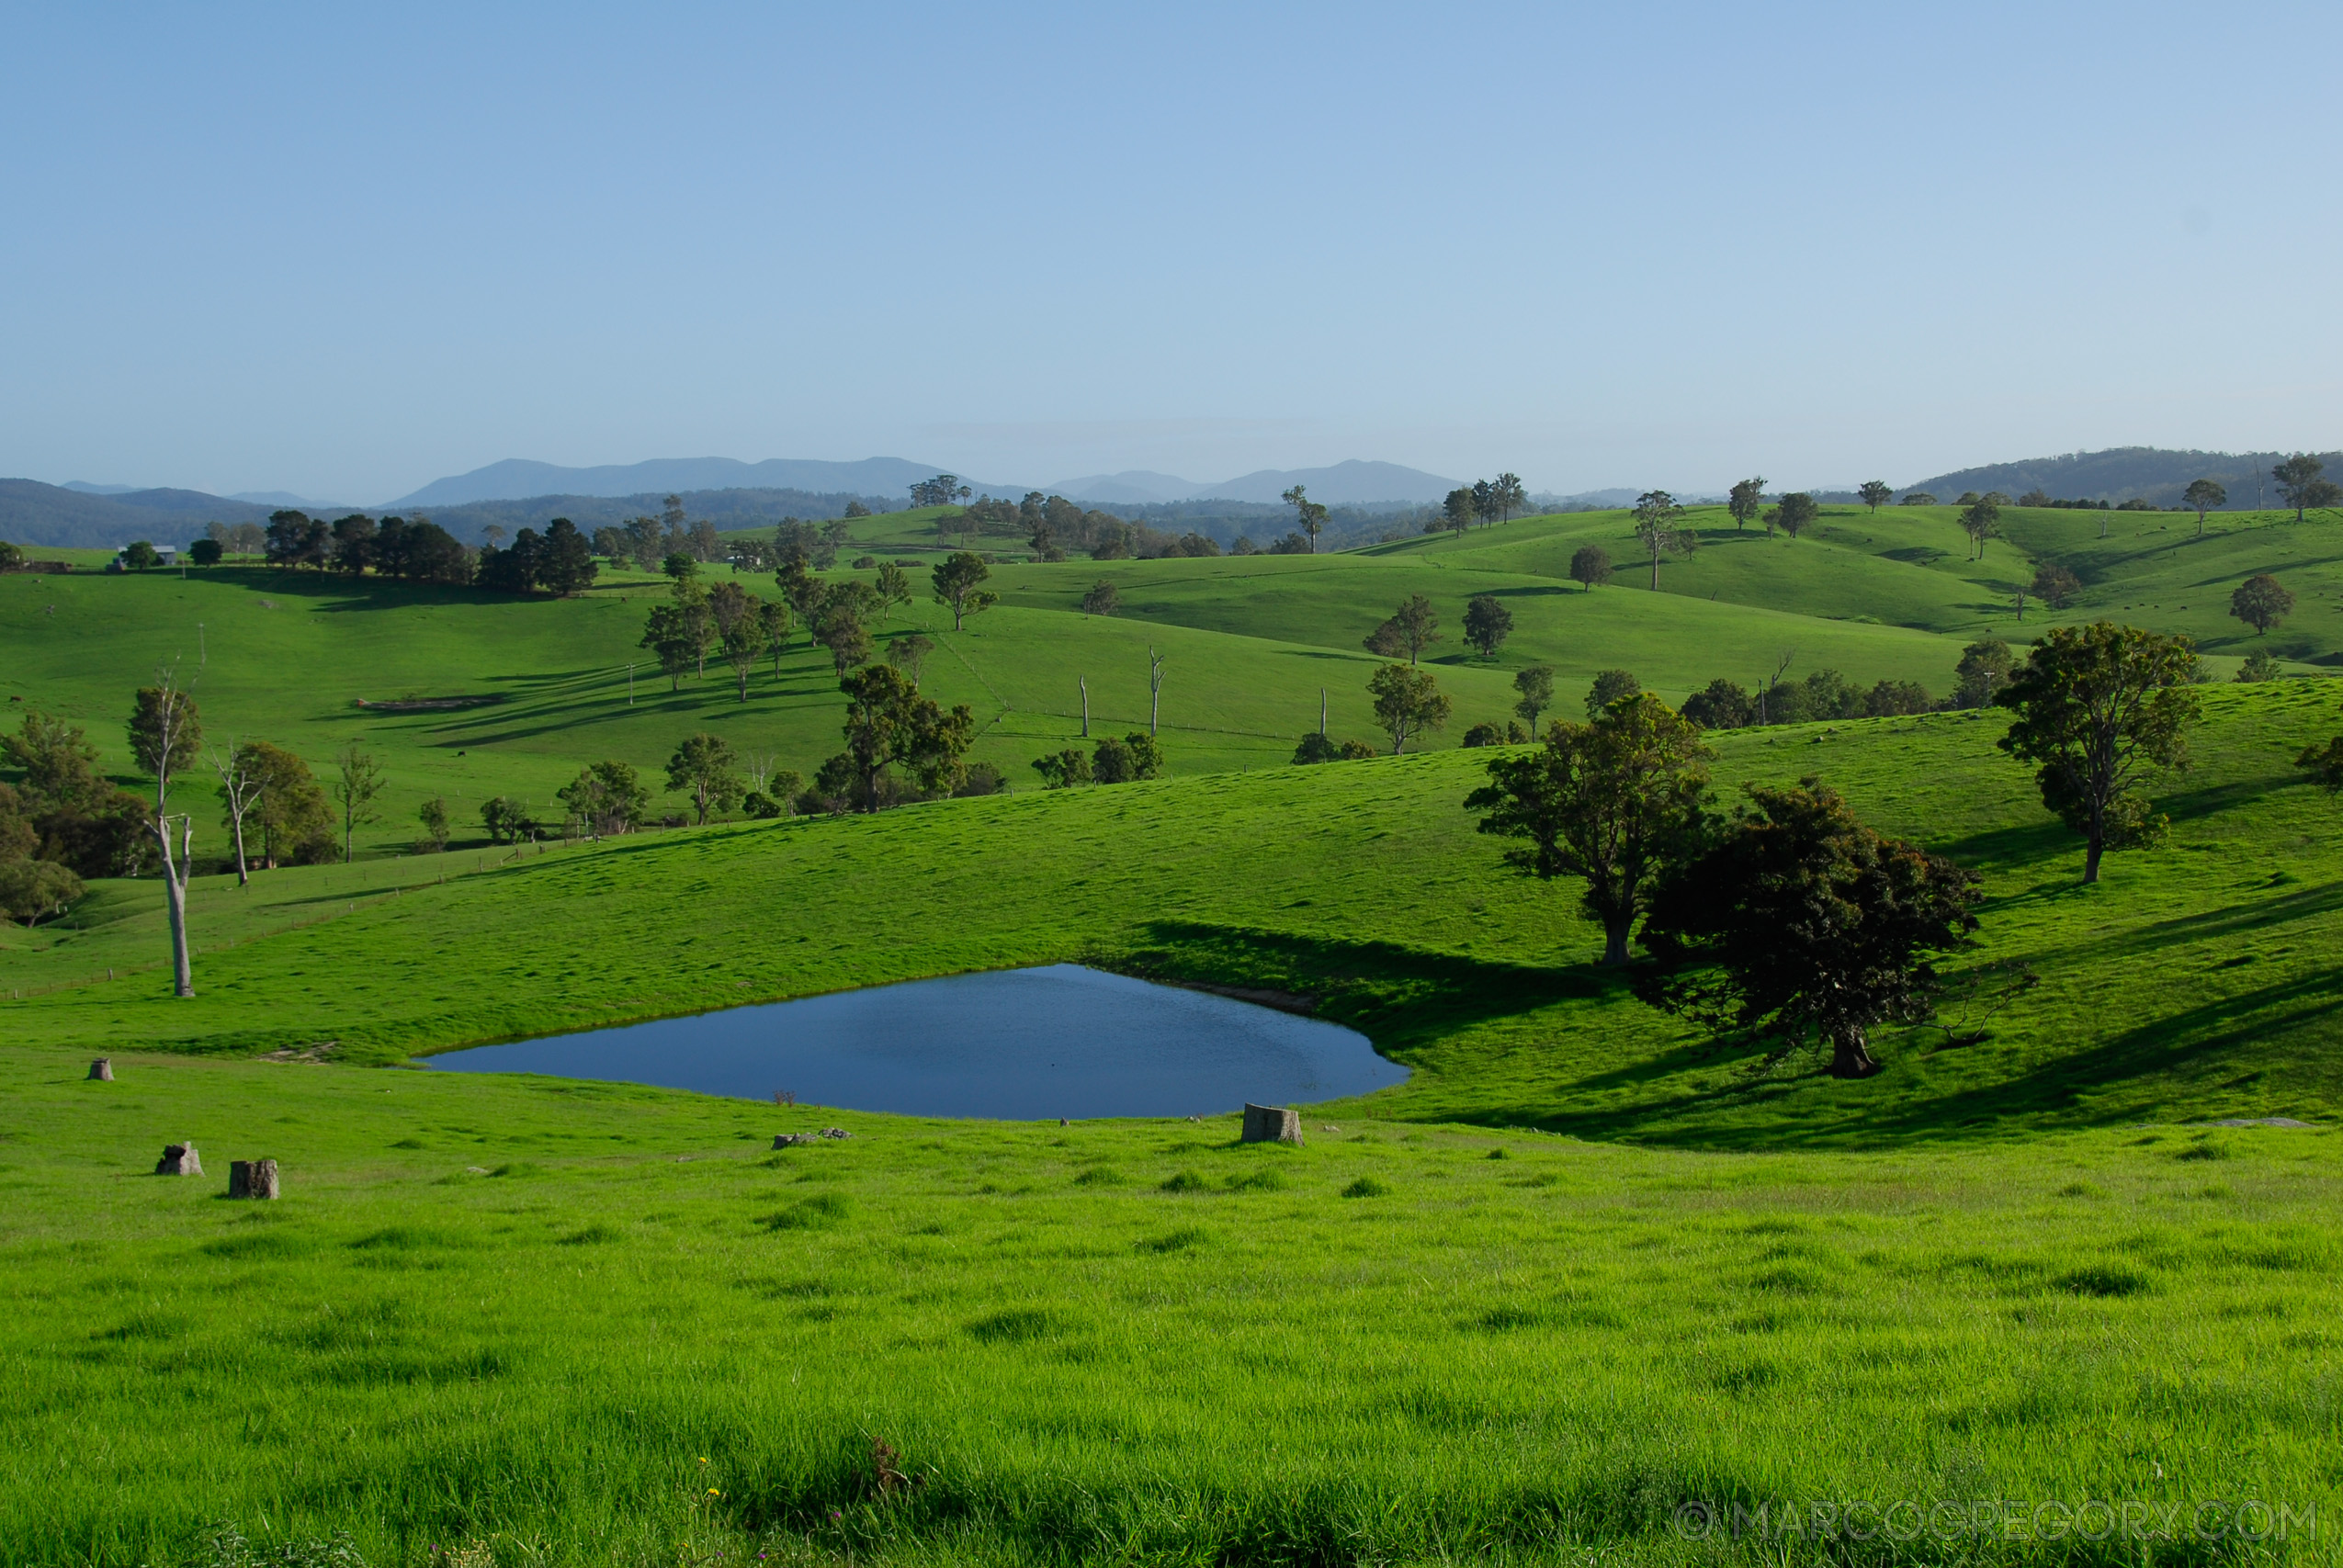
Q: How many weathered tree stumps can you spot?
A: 4